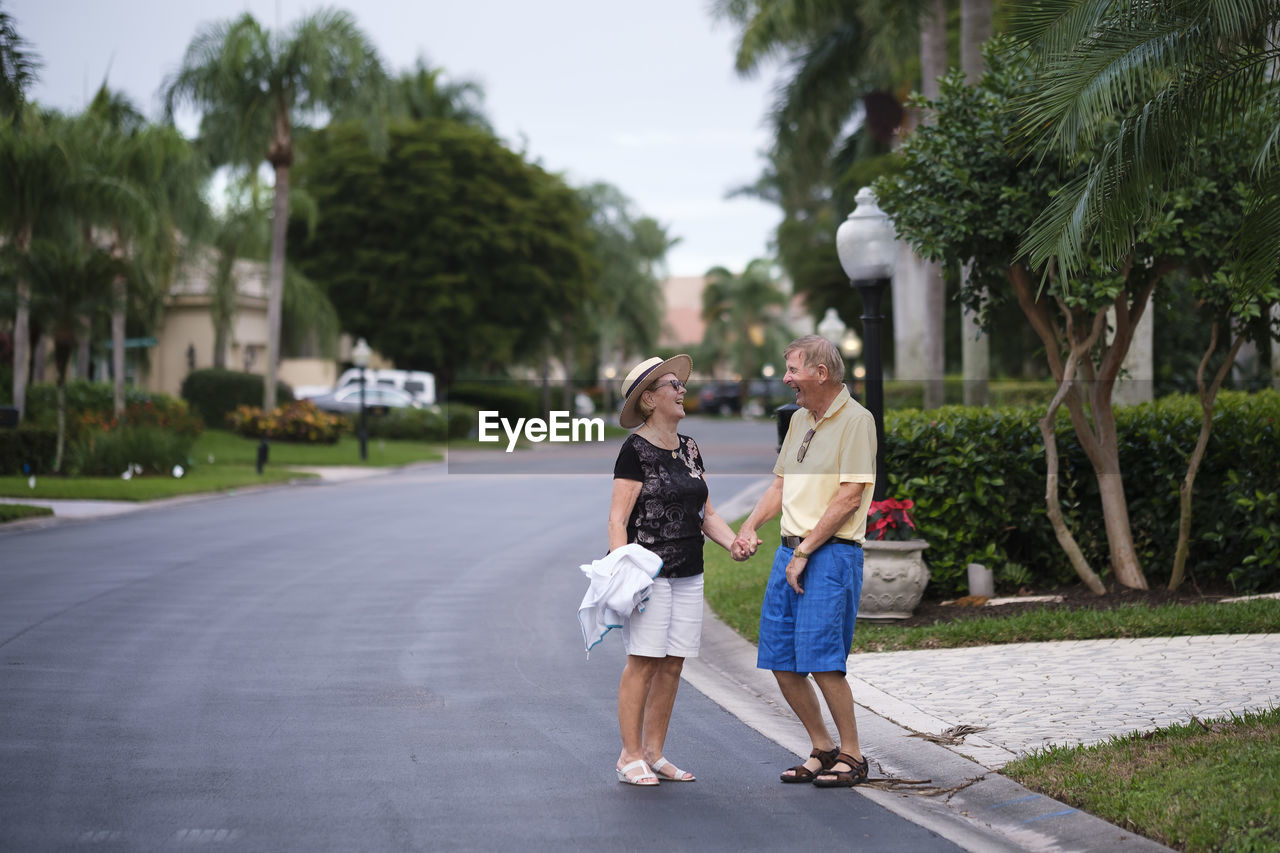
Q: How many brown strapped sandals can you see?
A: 2